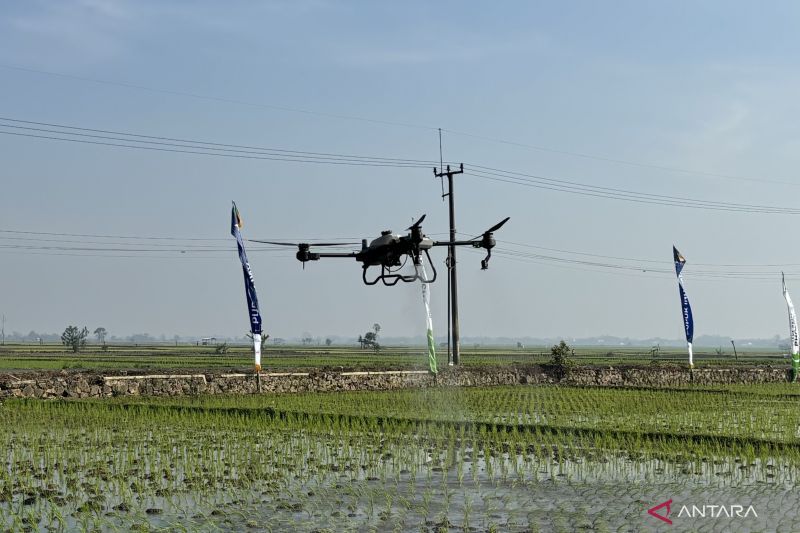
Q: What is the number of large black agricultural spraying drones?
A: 1